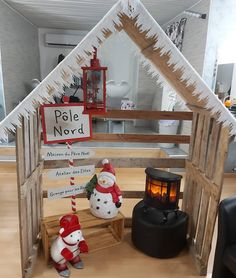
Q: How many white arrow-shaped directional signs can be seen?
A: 3